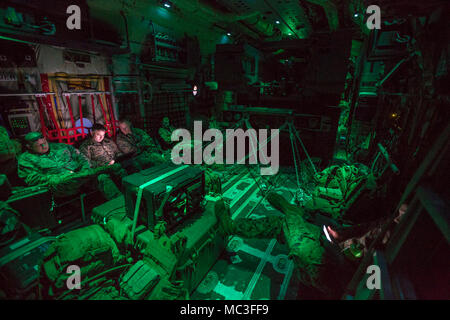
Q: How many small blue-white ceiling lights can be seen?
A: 5